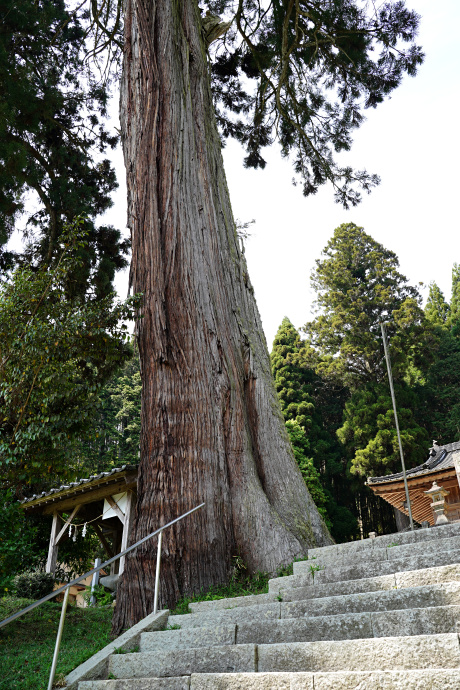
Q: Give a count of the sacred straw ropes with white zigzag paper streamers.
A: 1